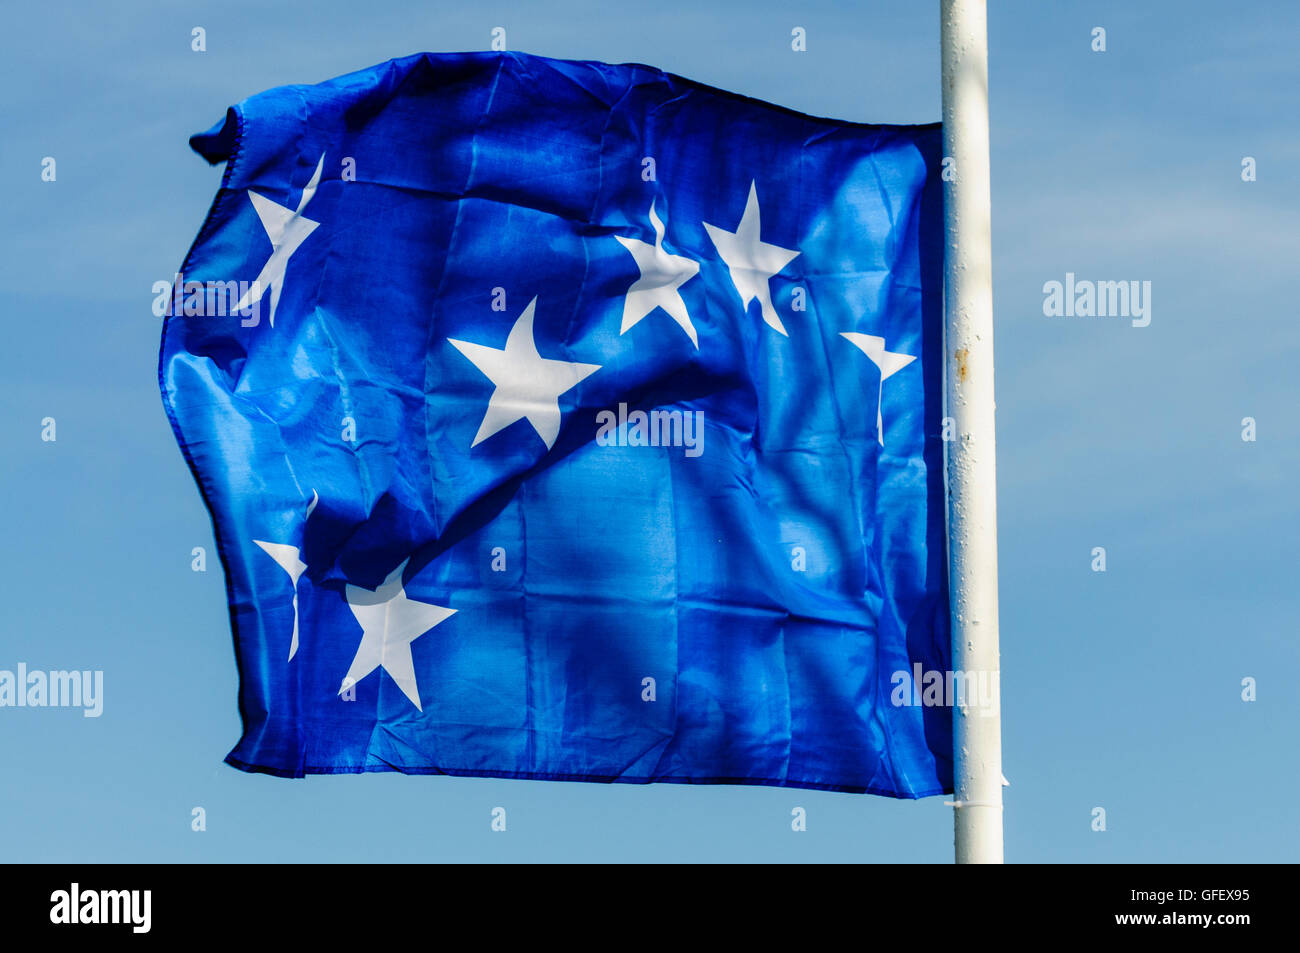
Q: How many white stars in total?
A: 7